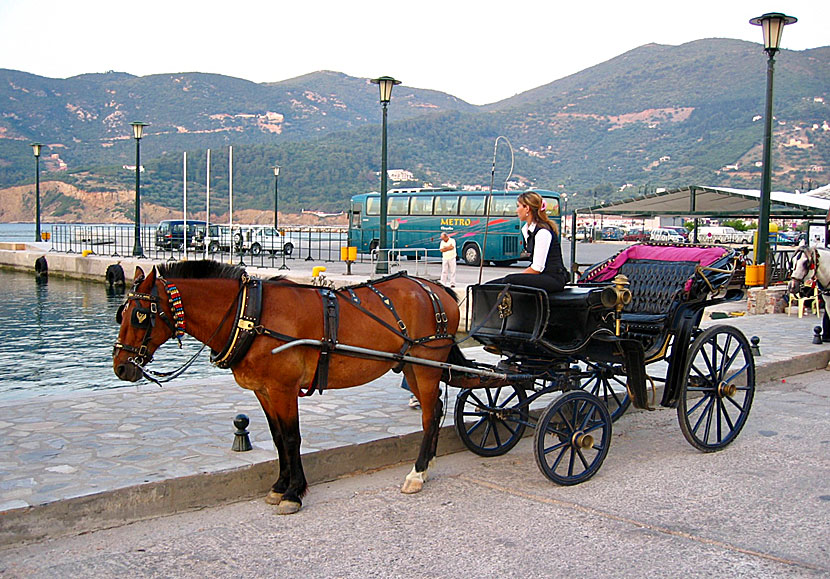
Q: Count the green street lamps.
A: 5